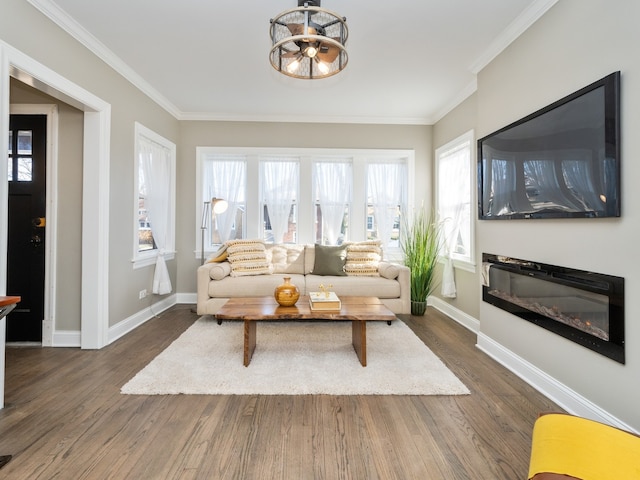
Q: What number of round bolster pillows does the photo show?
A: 2